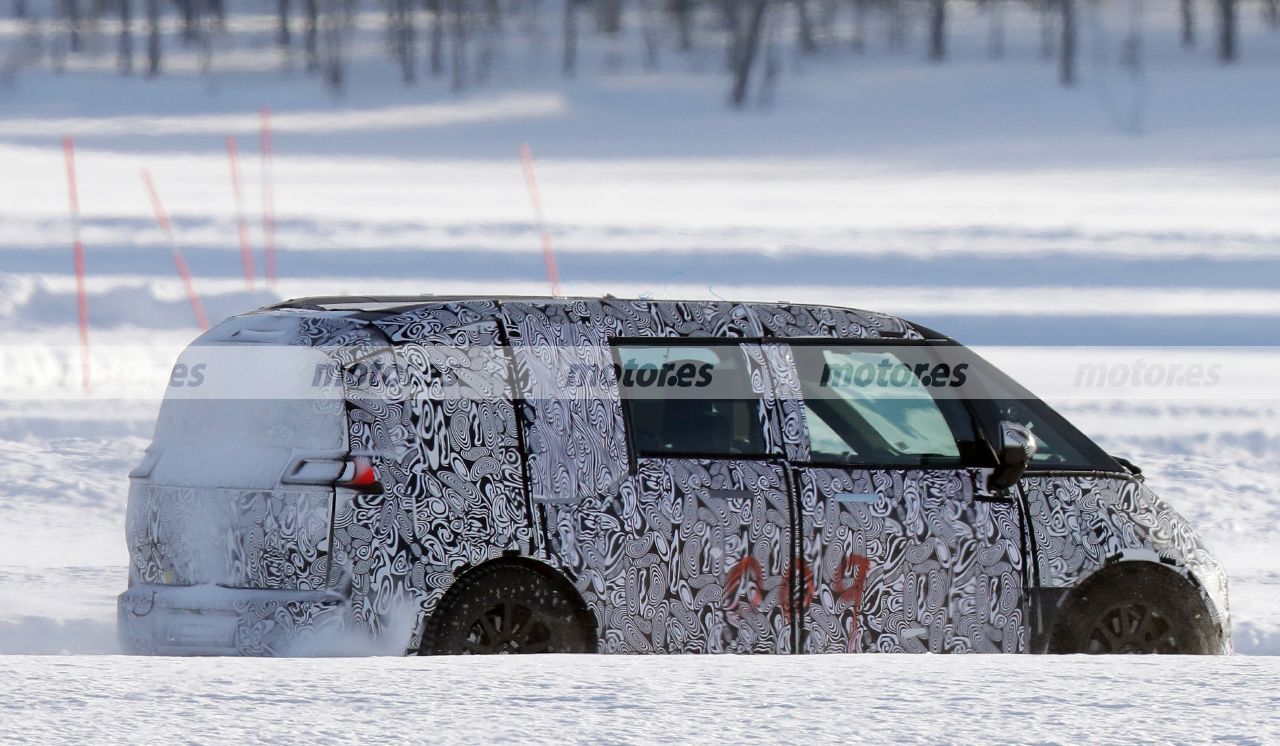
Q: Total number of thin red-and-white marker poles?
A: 5